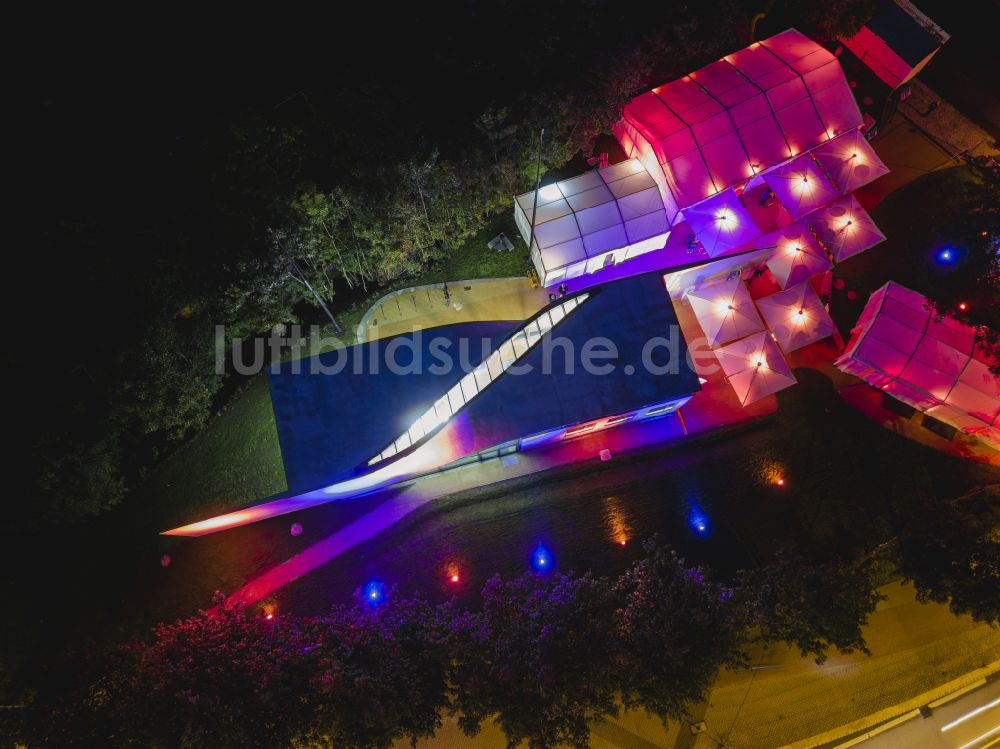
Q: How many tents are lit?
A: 11